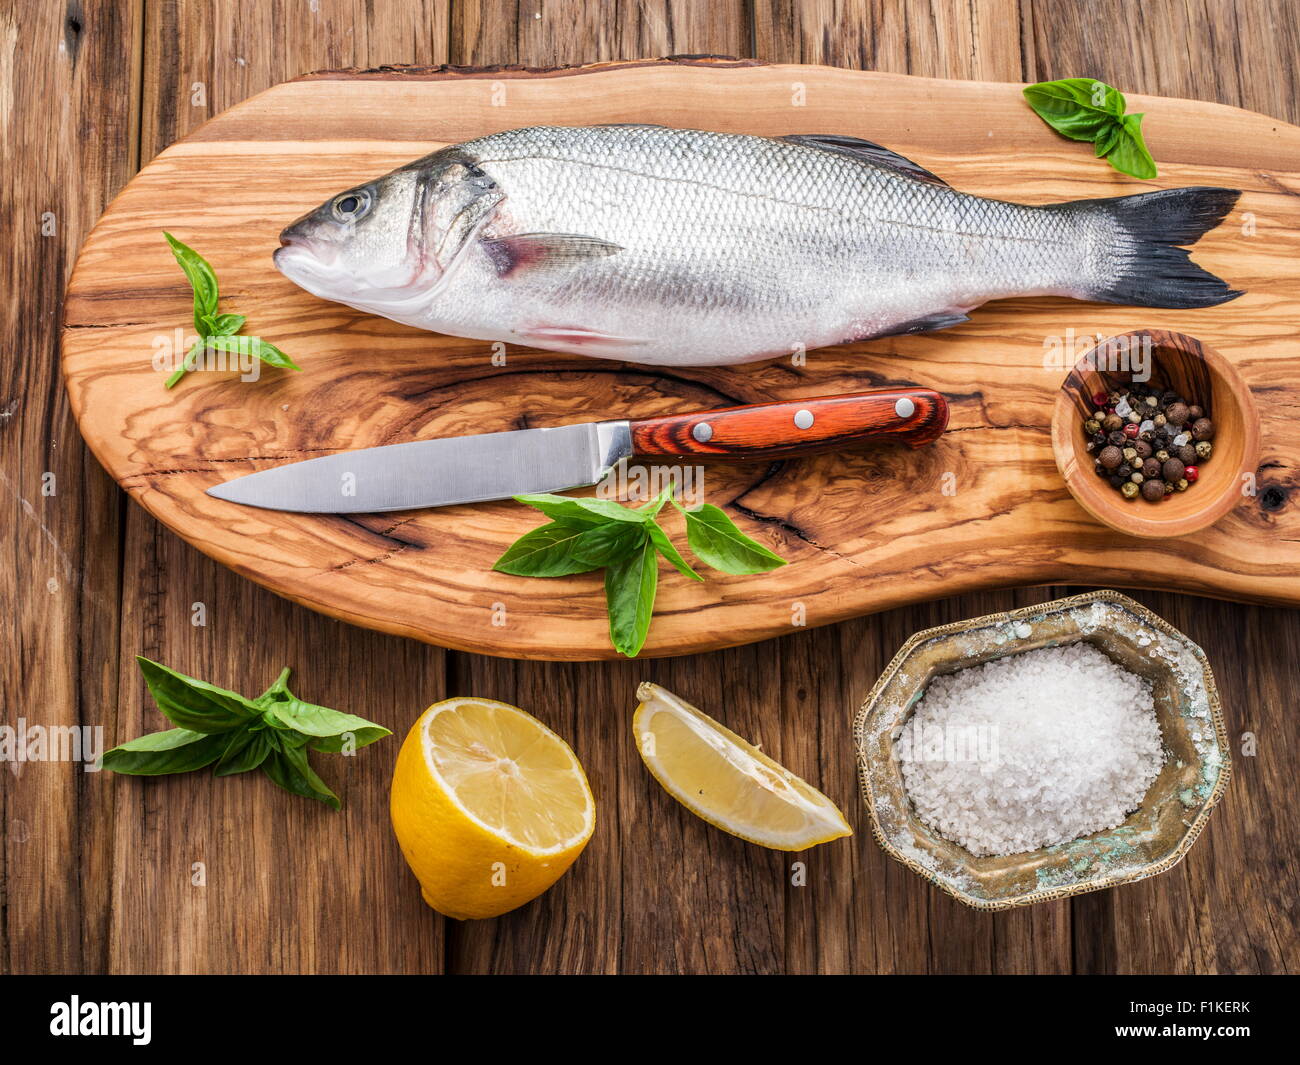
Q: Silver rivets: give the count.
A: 3